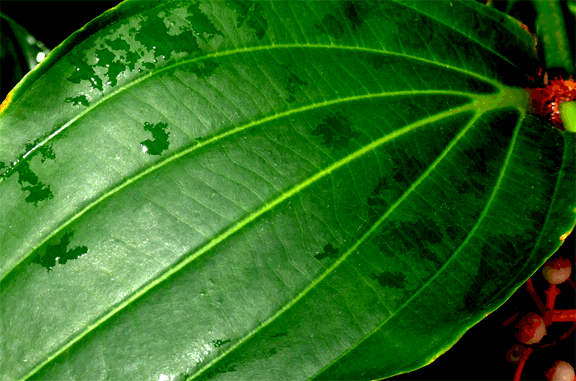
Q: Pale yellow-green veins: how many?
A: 5